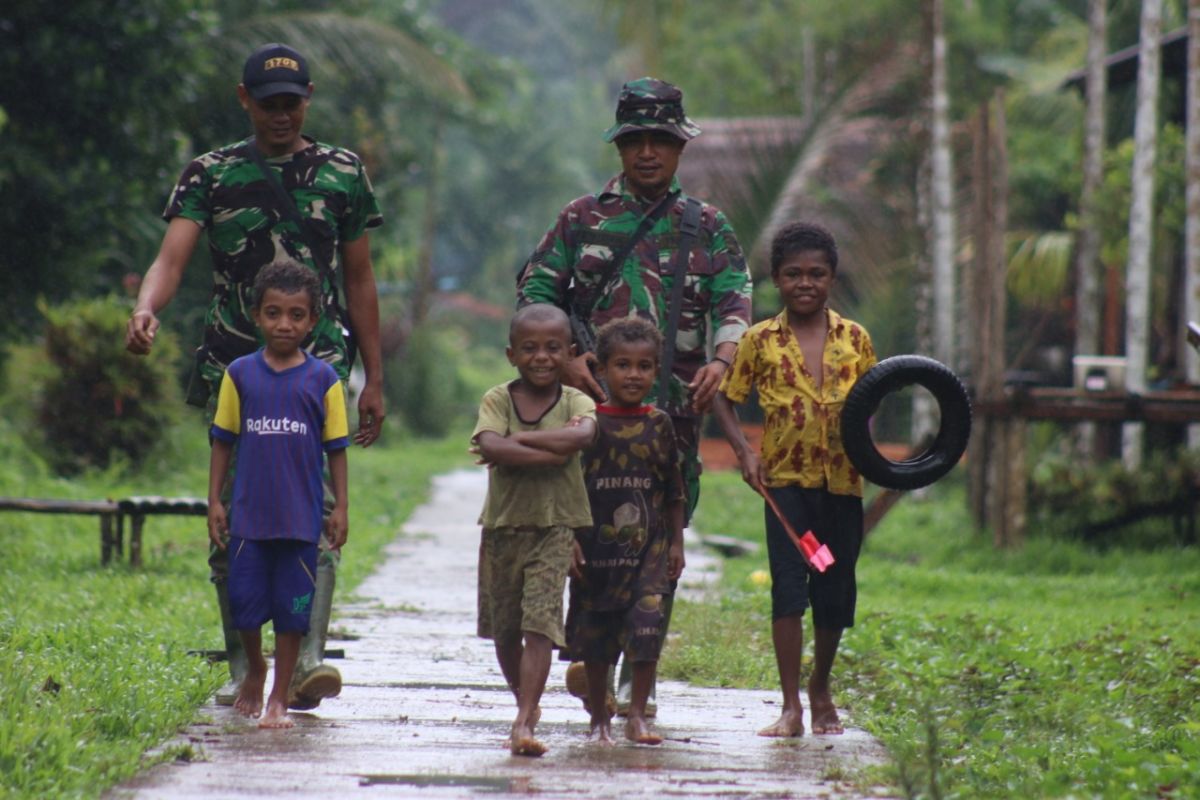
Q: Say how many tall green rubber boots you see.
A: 4